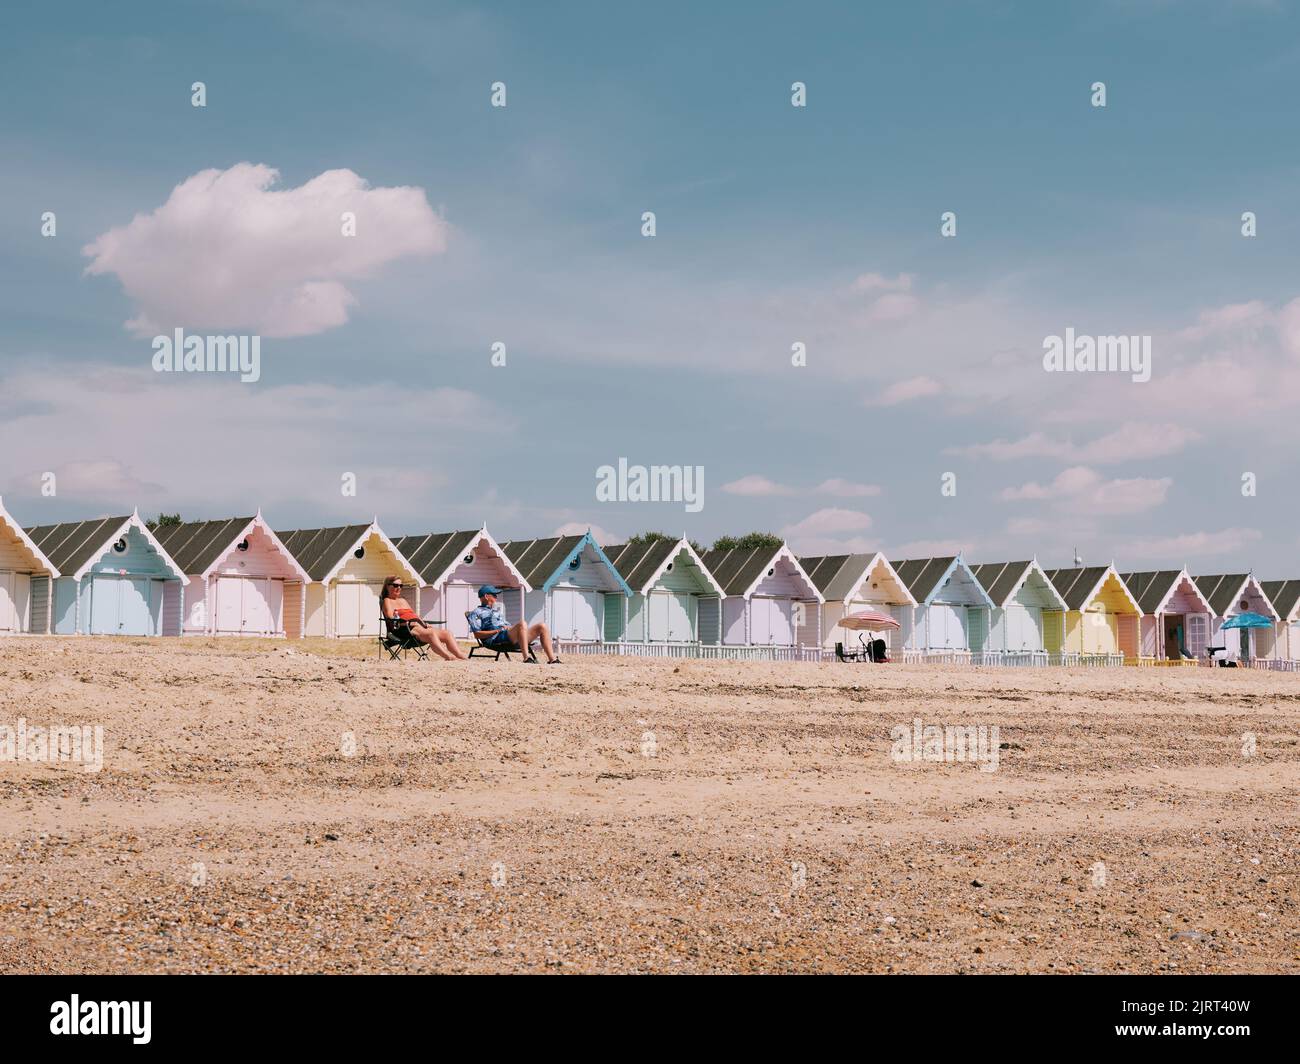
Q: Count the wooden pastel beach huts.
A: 15